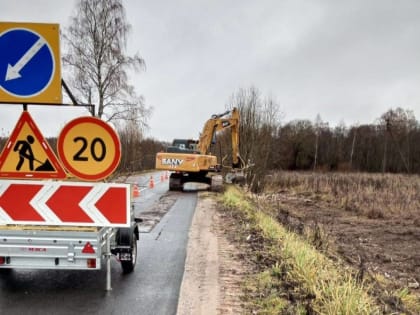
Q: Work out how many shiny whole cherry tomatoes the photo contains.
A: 0